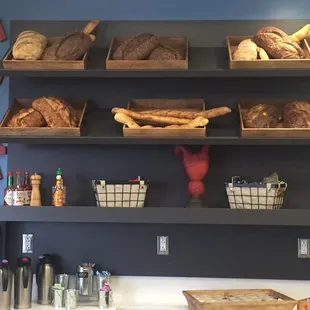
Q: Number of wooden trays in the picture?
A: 7